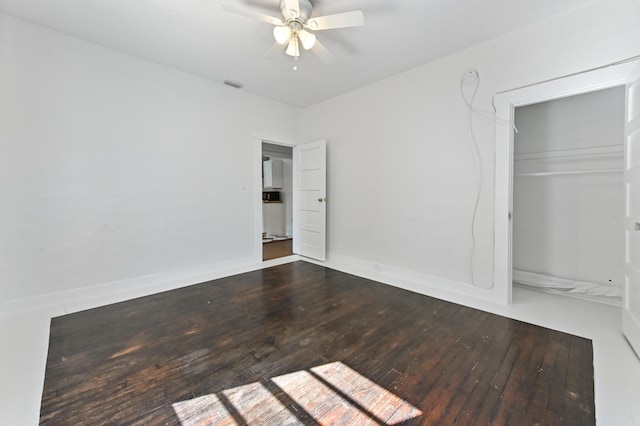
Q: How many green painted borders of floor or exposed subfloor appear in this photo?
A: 0